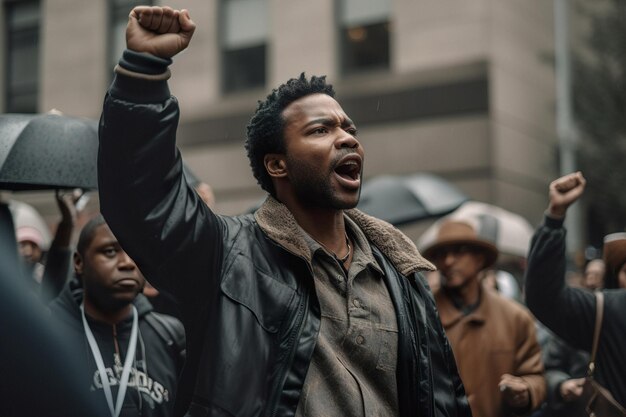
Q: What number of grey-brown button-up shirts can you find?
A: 1